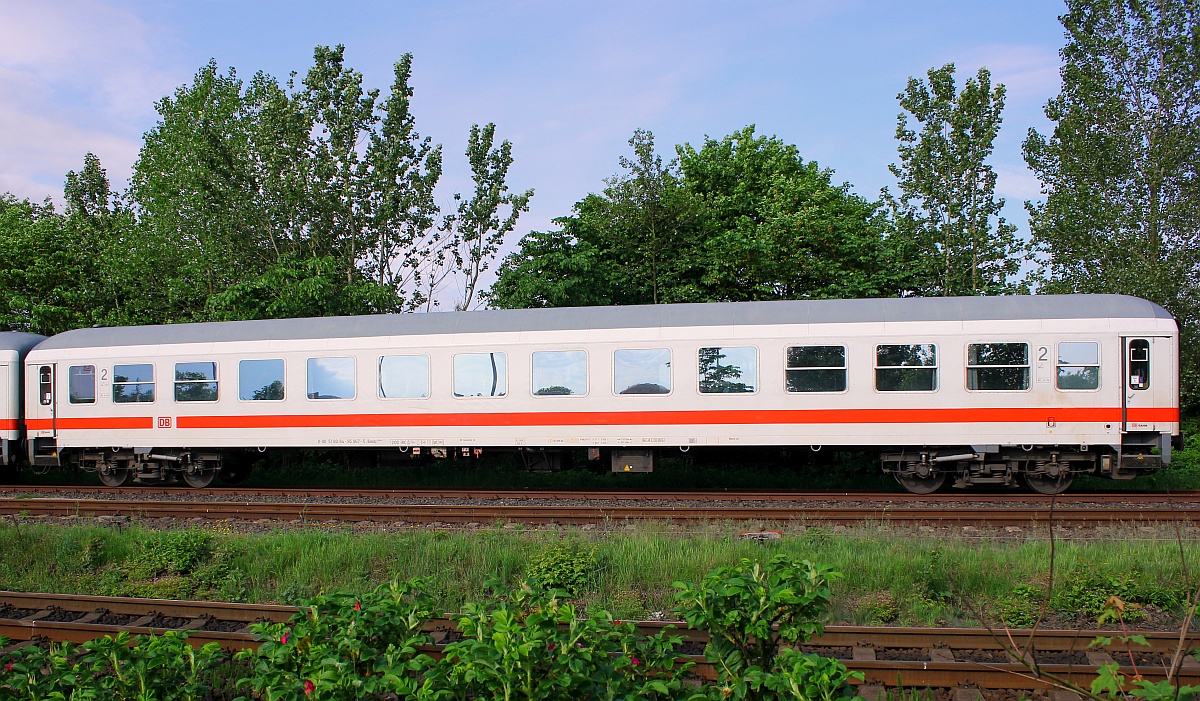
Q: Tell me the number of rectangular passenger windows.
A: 14